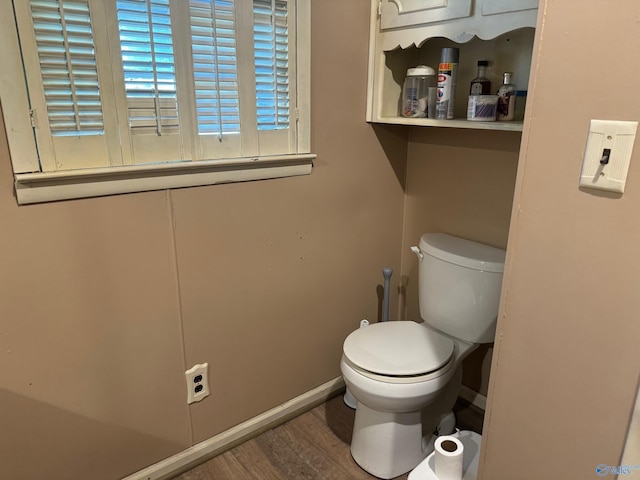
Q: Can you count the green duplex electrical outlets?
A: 0